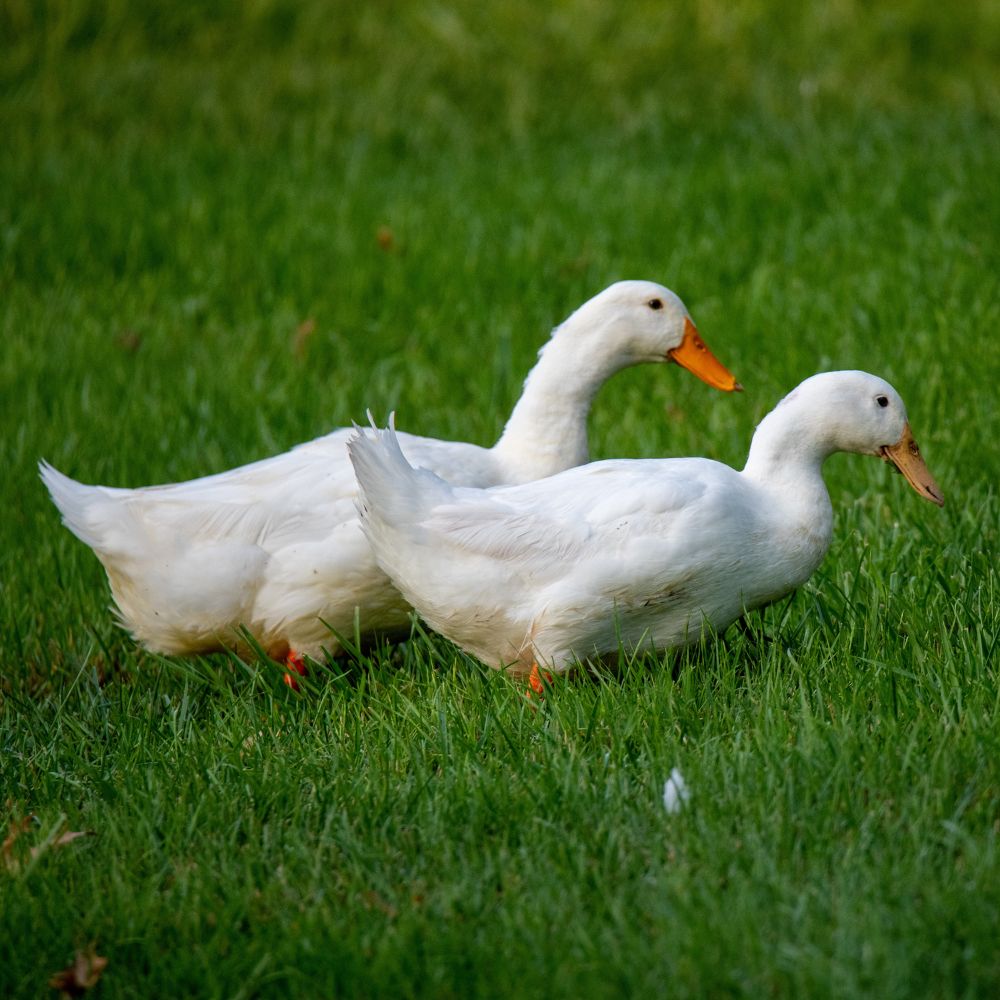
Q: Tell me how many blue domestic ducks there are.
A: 0